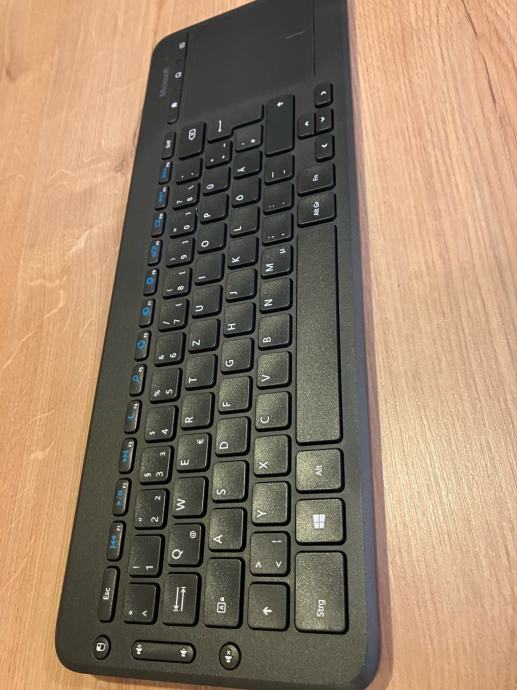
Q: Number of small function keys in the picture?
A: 12